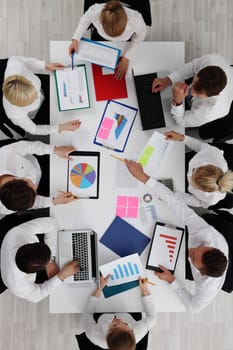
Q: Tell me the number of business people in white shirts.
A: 8